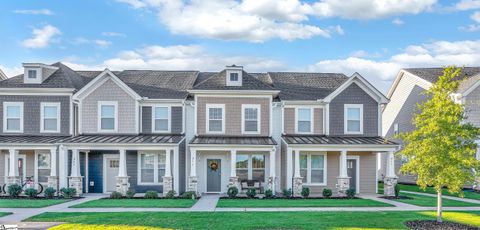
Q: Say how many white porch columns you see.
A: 11